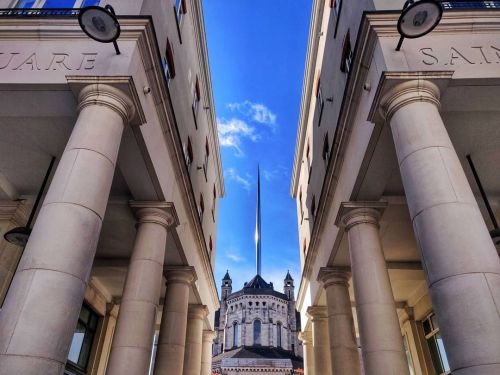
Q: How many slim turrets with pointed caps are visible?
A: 2